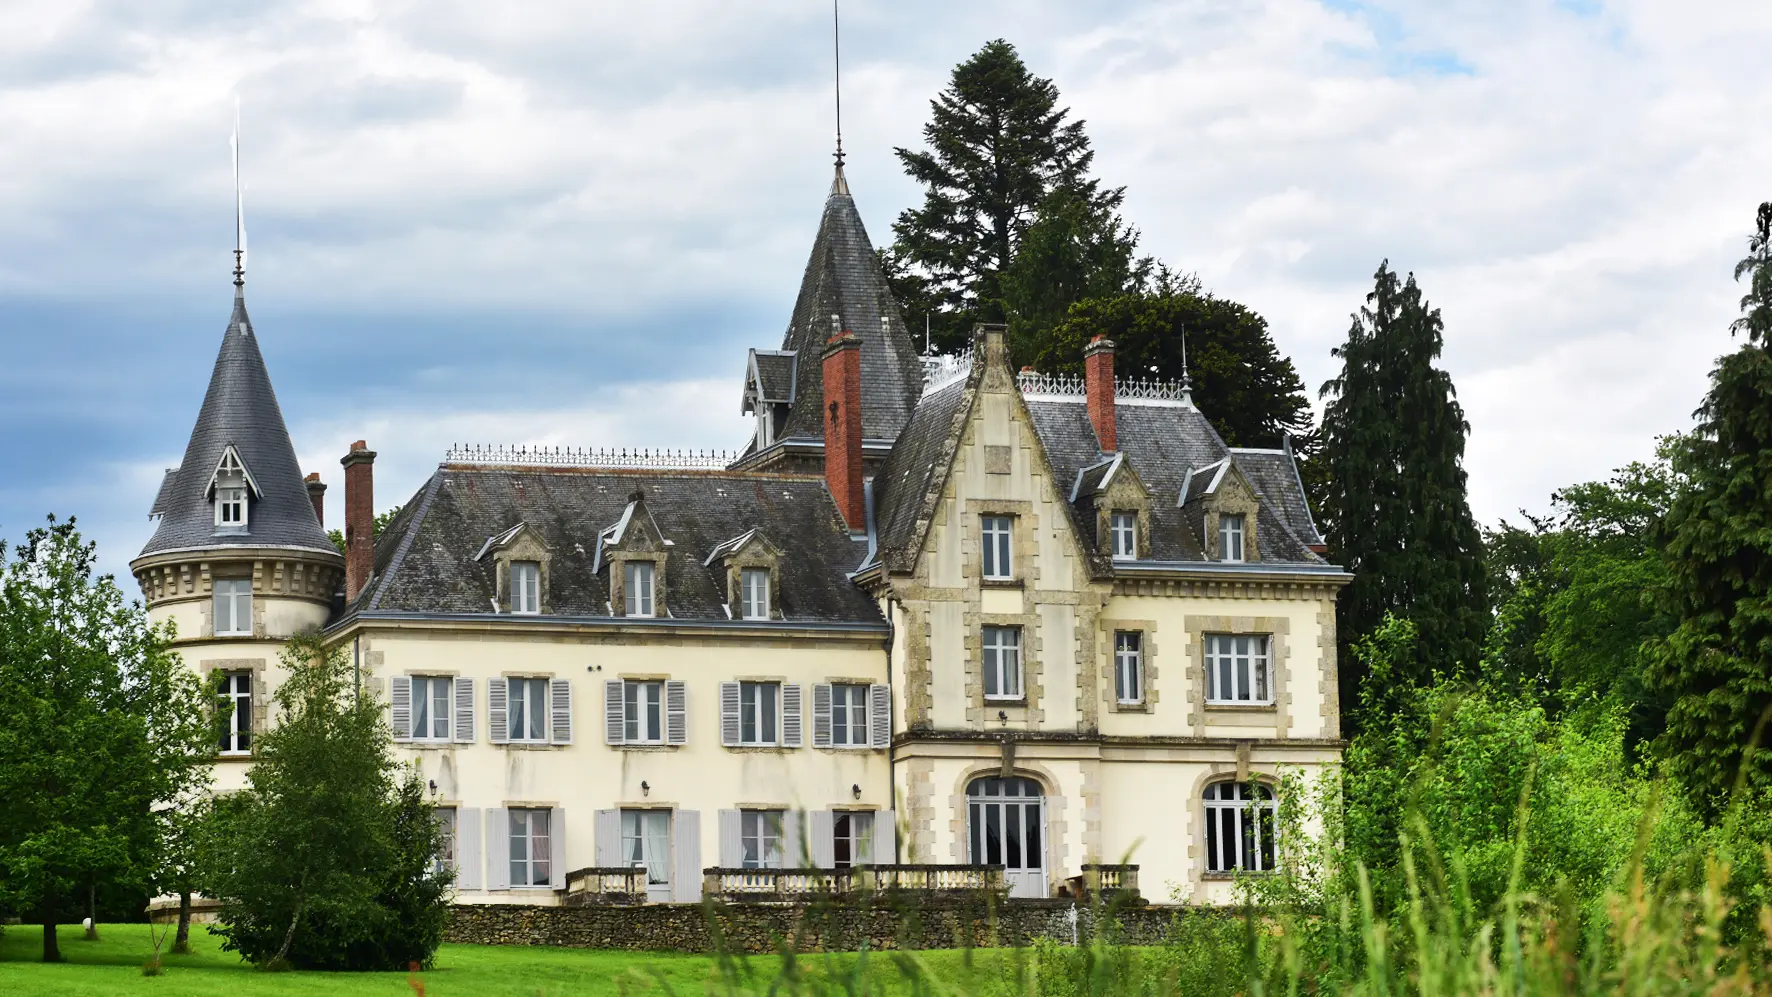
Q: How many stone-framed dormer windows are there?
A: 5